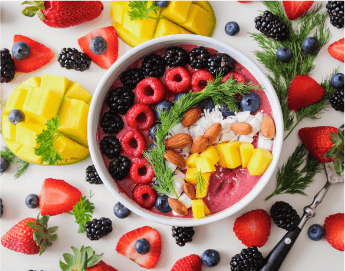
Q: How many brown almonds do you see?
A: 9